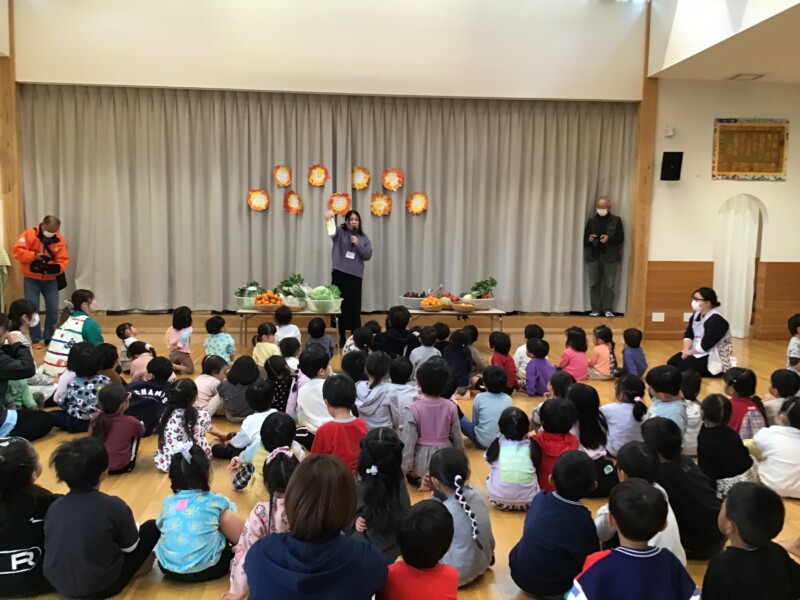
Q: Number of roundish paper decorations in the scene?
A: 9